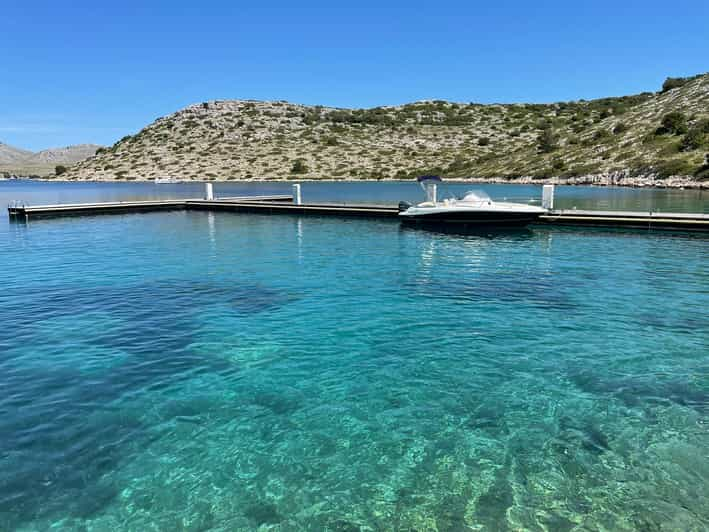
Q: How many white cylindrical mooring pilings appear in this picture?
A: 4